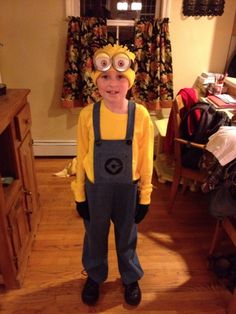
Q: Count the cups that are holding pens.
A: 1